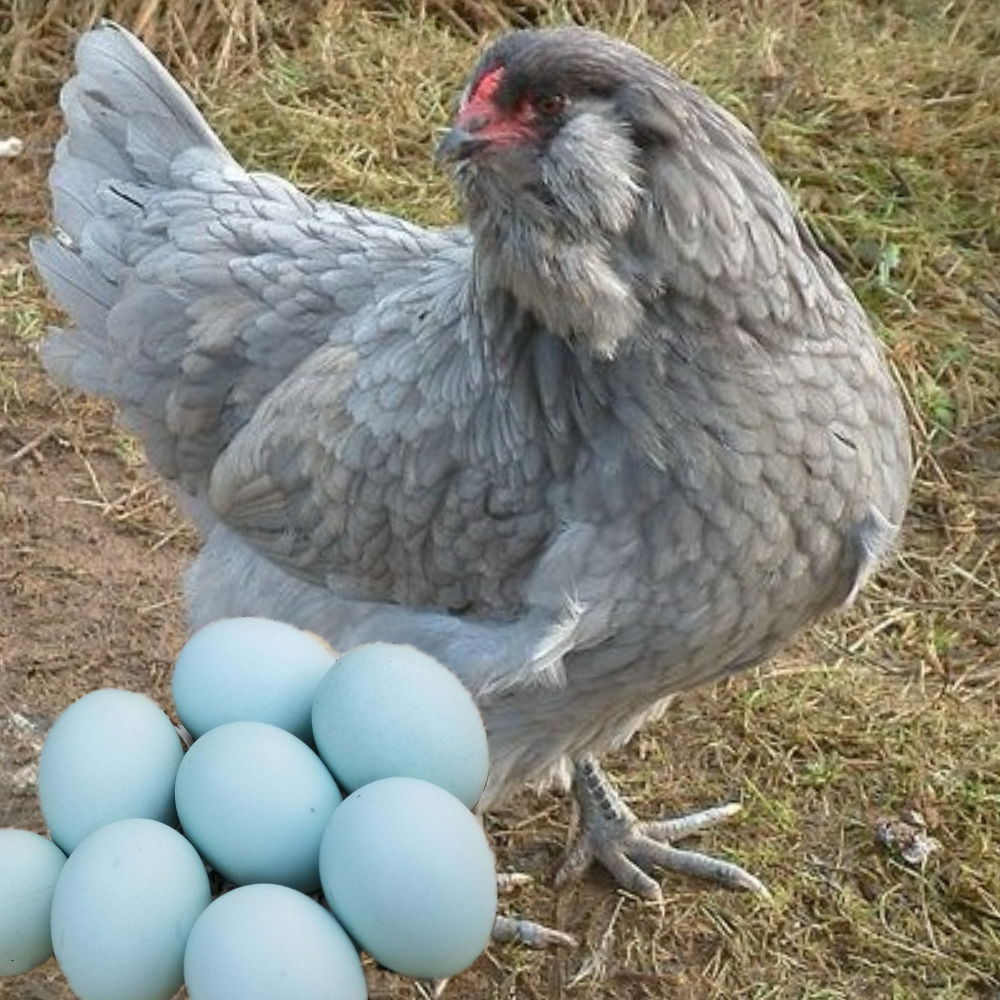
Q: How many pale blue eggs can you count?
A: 8